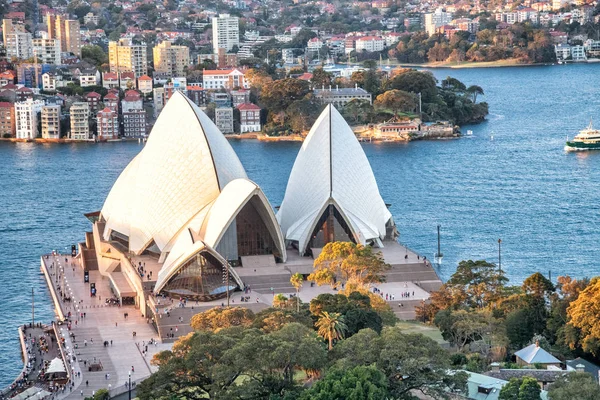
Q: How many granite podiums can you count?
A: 1